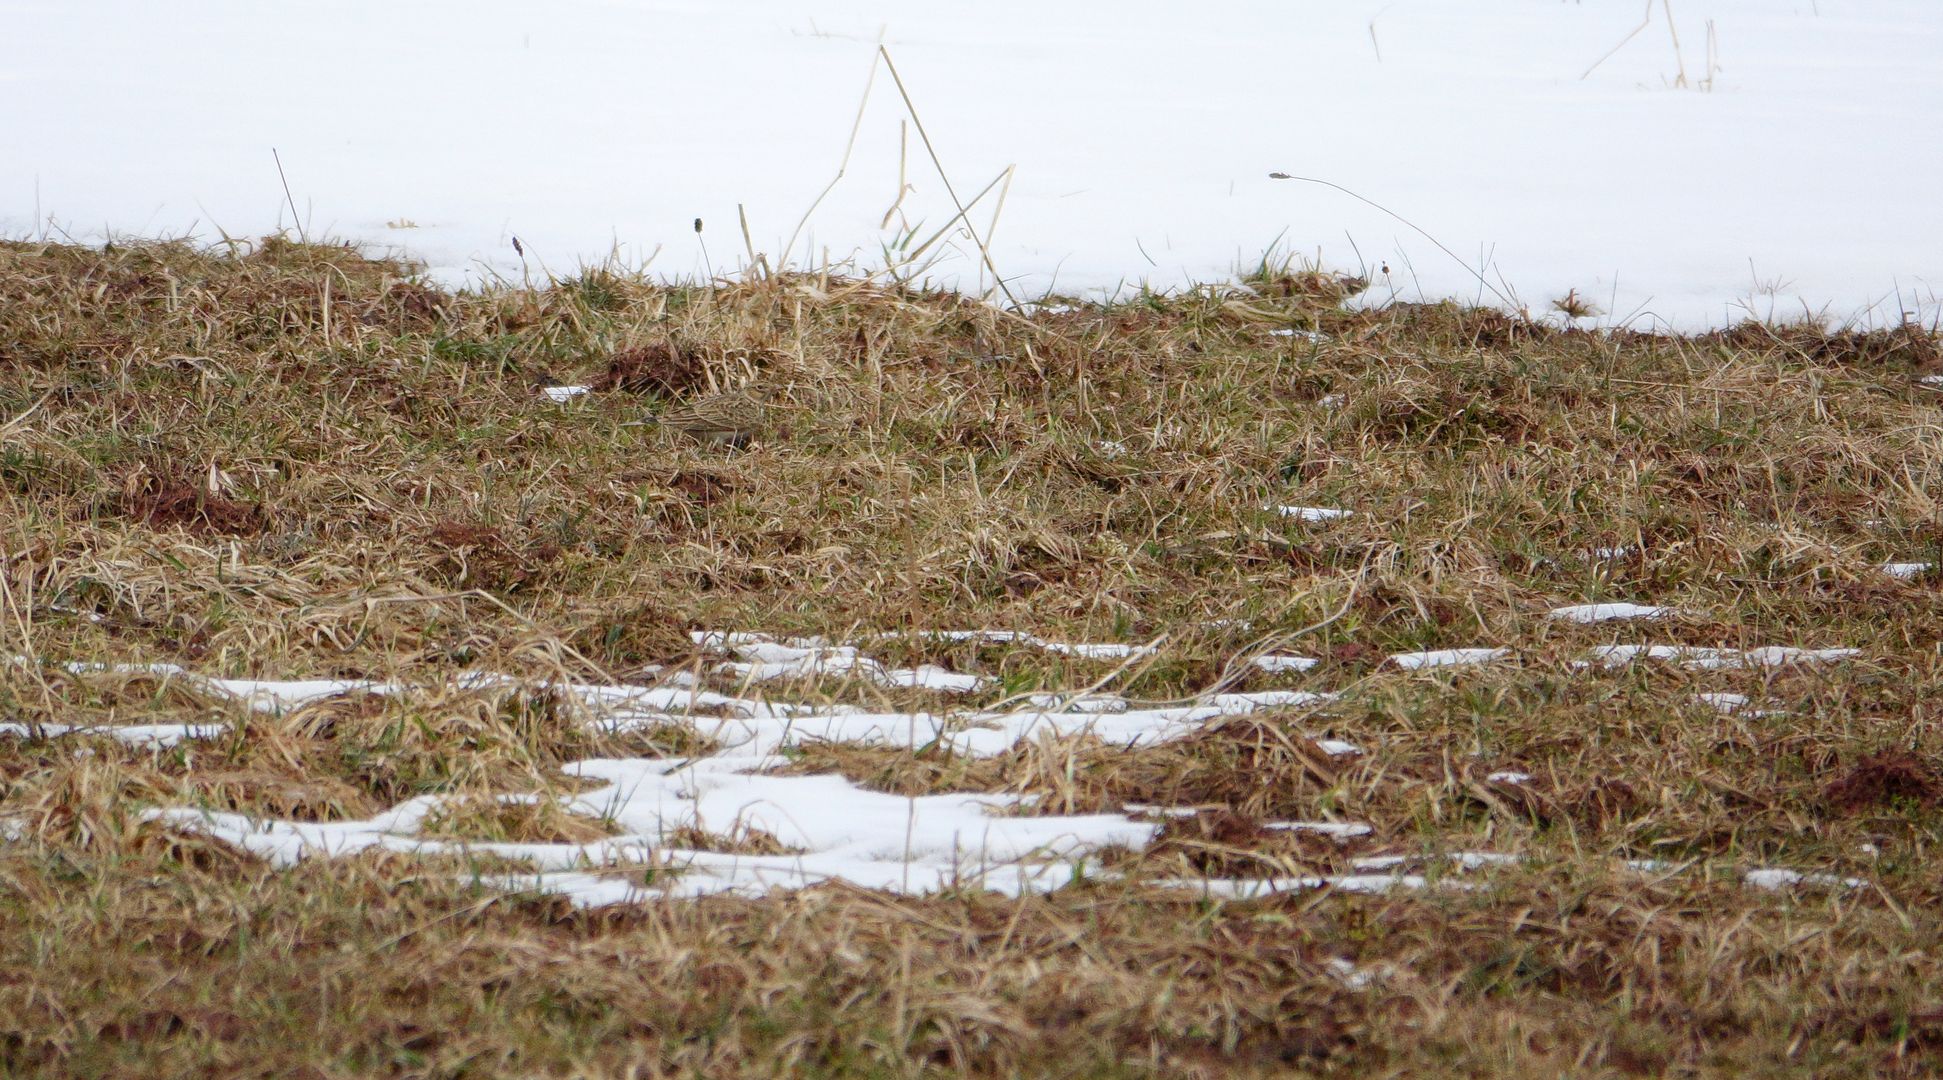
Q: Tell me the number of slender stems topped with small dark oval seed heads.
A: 4